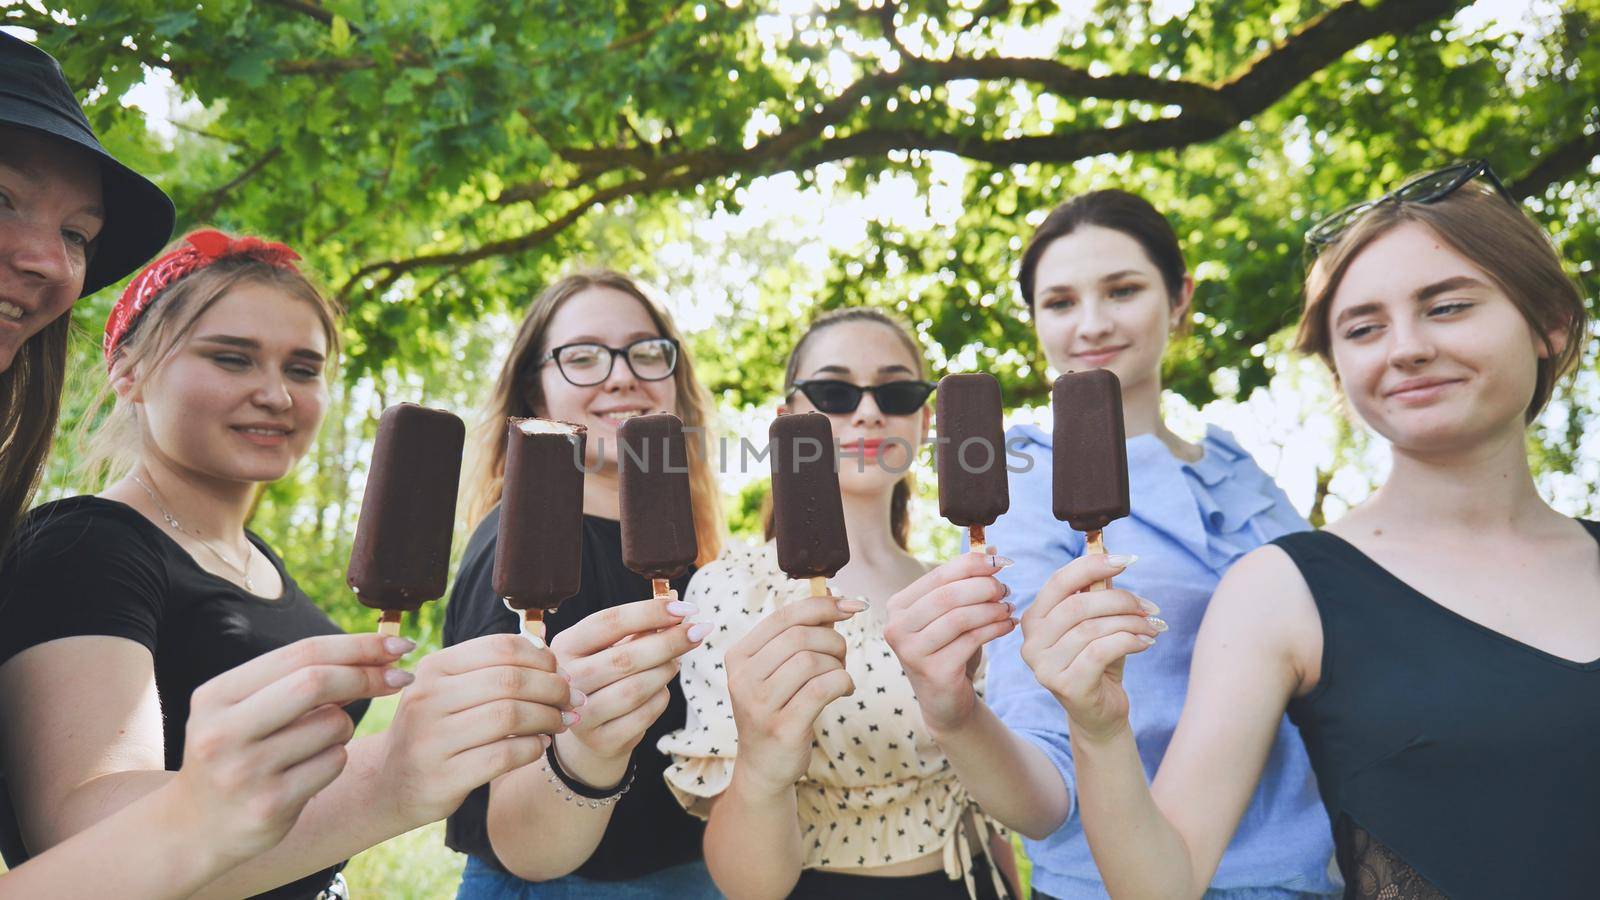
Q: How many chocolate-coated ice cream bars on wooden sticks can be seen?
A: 6